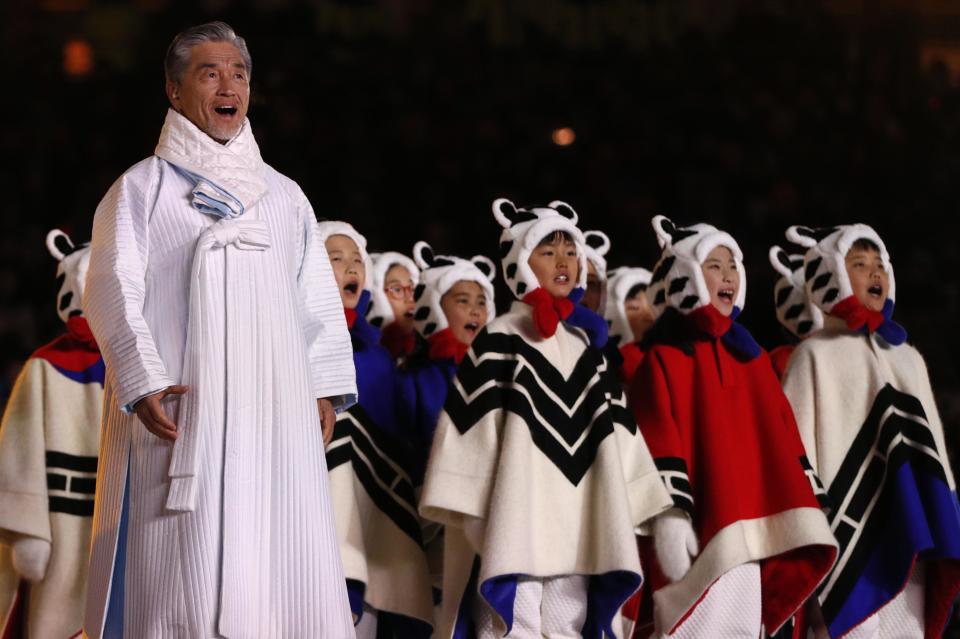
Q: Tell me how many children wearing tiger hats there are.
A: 10